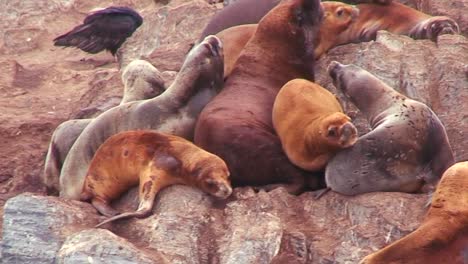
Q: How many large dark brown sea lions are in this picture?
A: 1